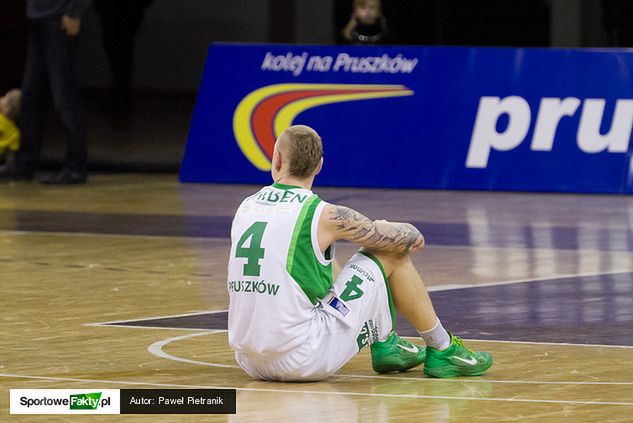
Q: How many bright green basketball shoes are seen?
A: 2